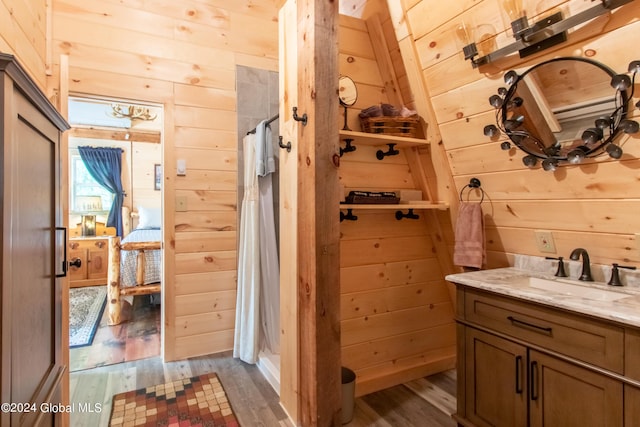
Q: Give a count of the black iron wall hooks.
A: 2